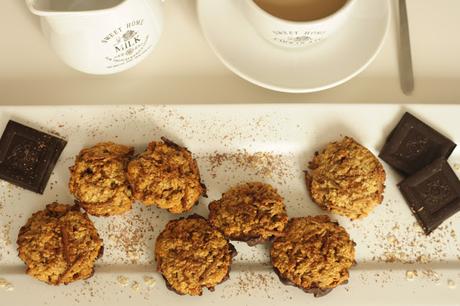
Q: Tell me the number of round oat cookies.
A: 7